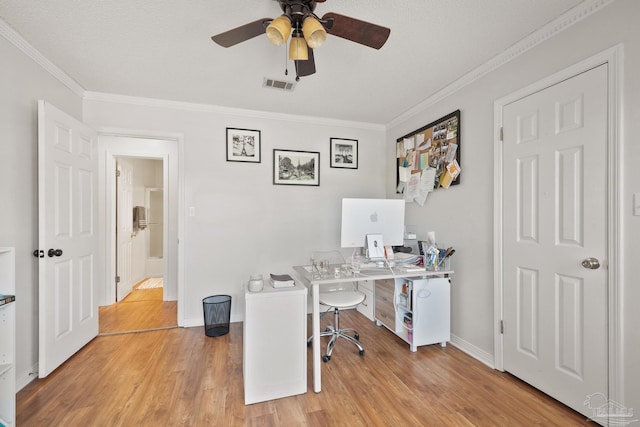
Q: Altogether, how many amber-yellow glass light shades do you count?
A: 3